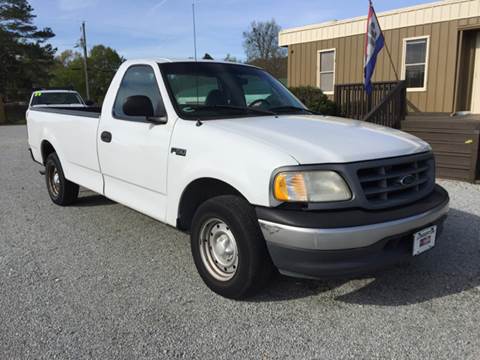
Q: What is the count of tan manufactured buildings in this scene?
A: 1